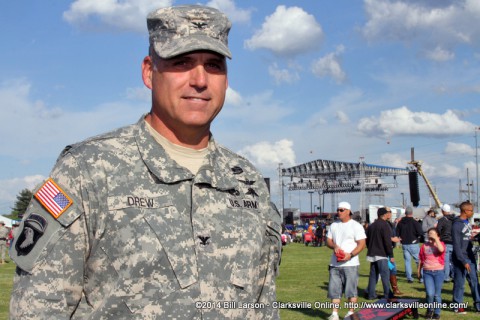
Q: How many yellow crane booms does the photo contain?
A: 1